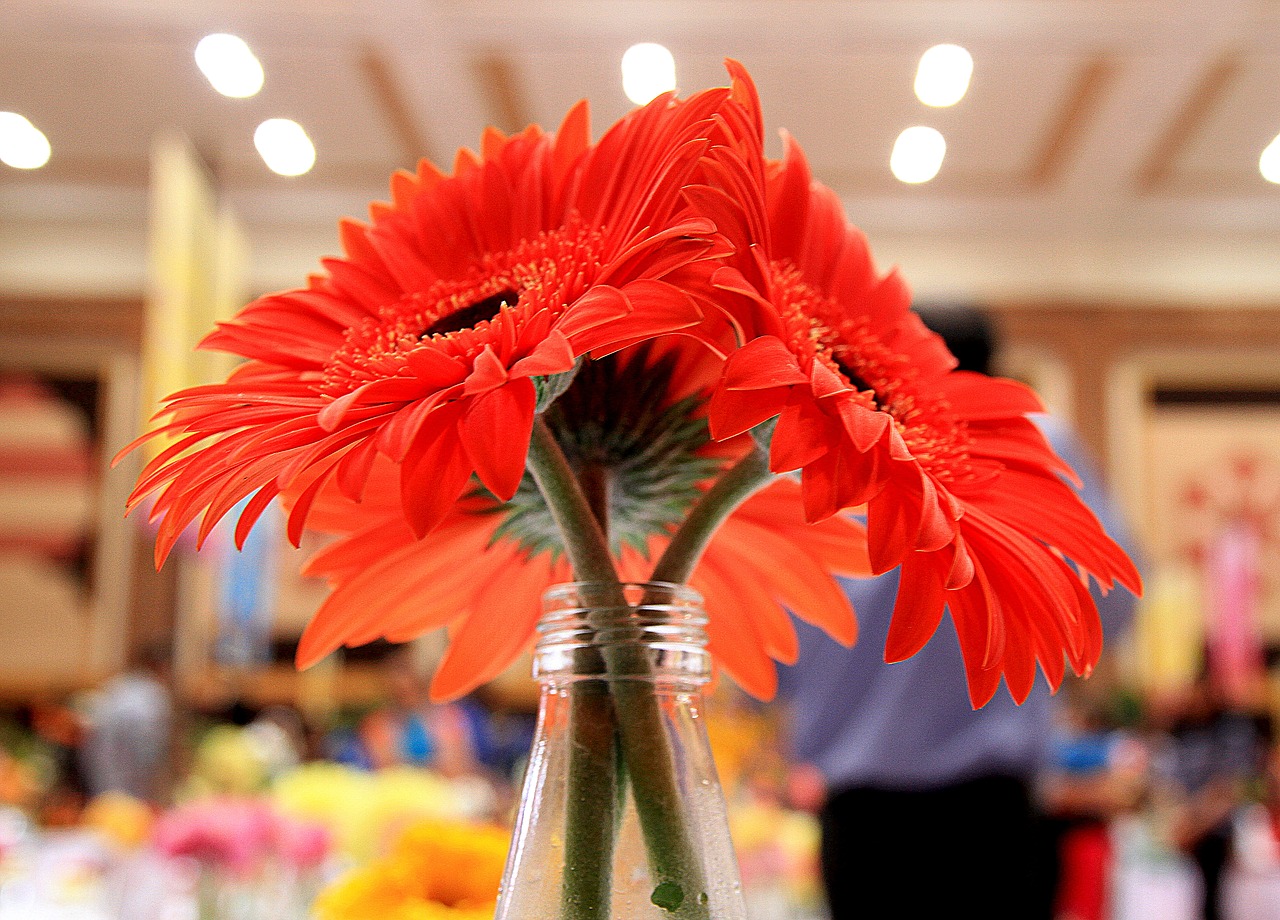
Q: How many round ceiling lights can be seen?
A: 7